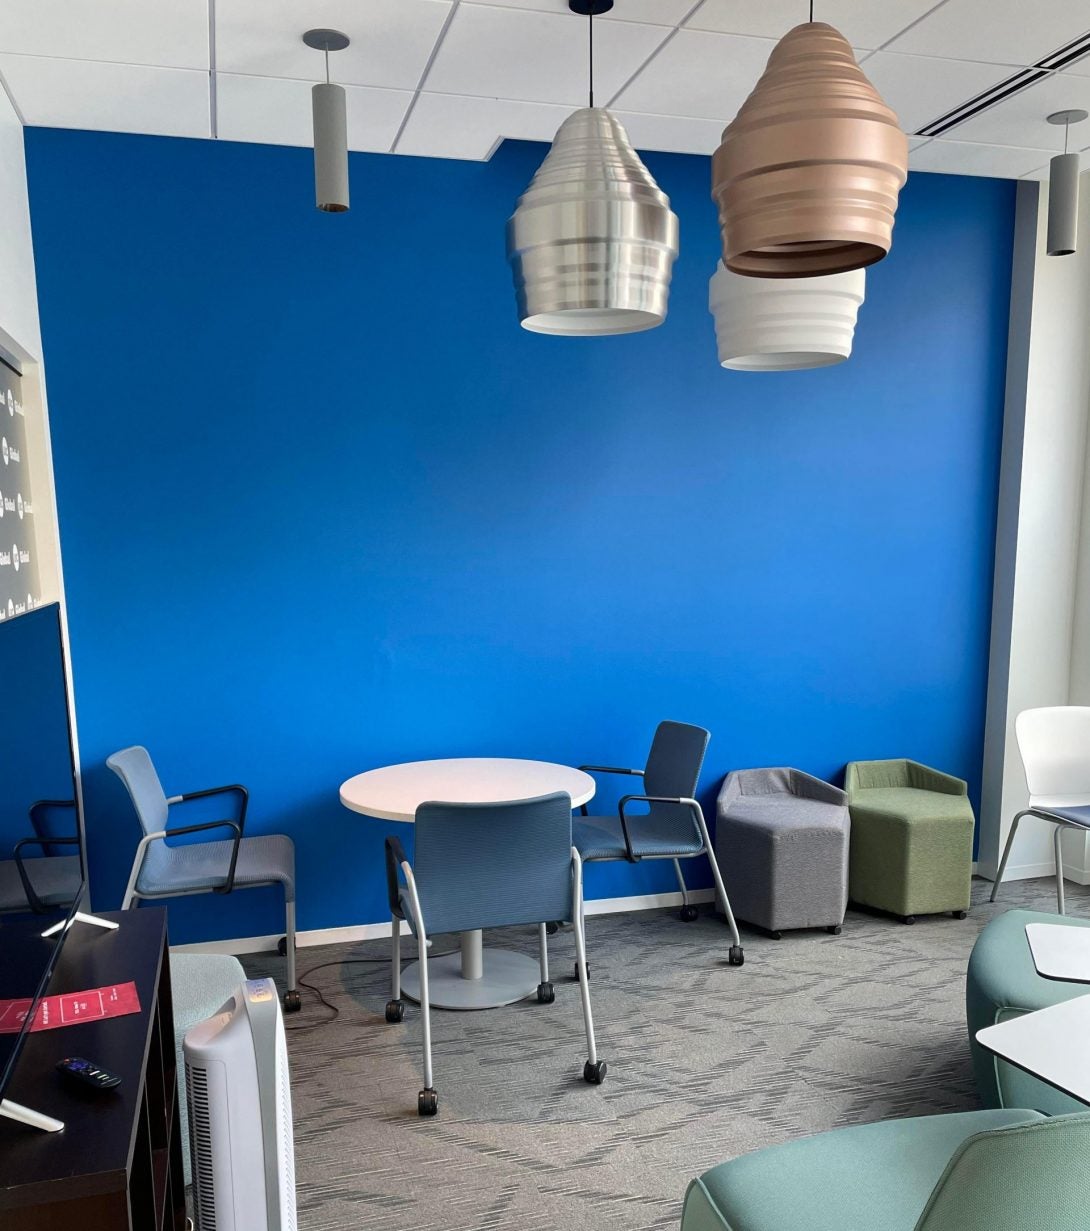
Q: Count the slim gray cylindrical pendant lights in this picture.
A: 2